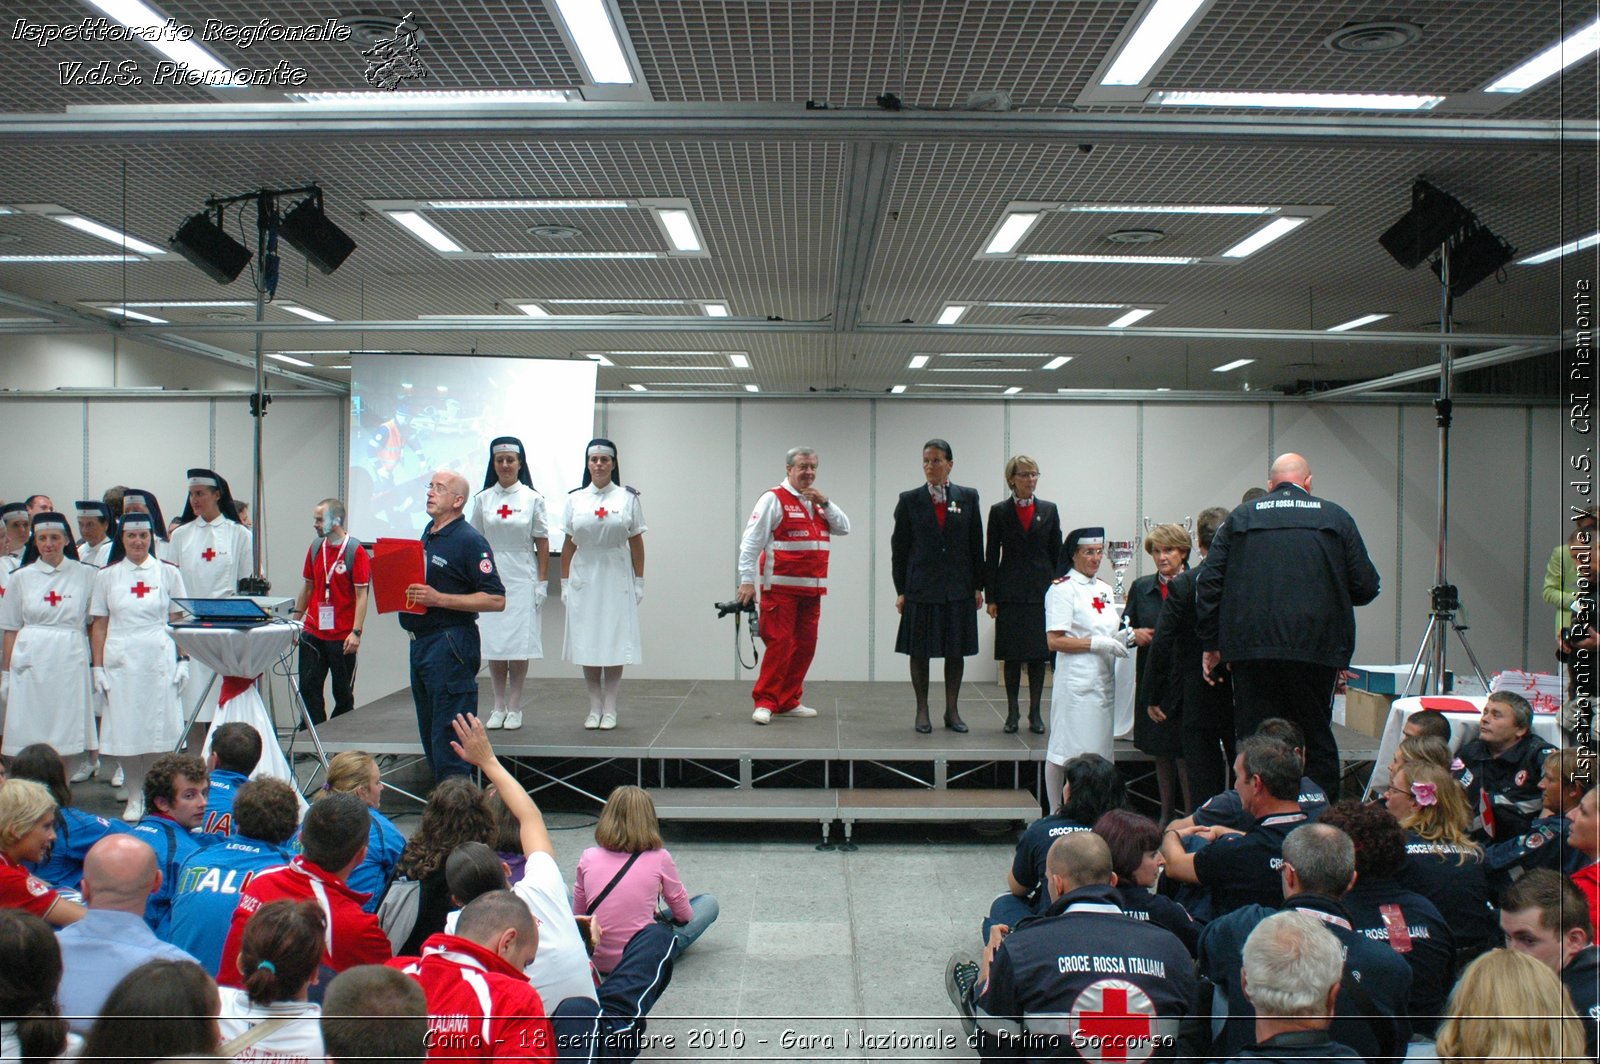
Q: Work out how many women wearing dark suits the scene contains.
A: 3